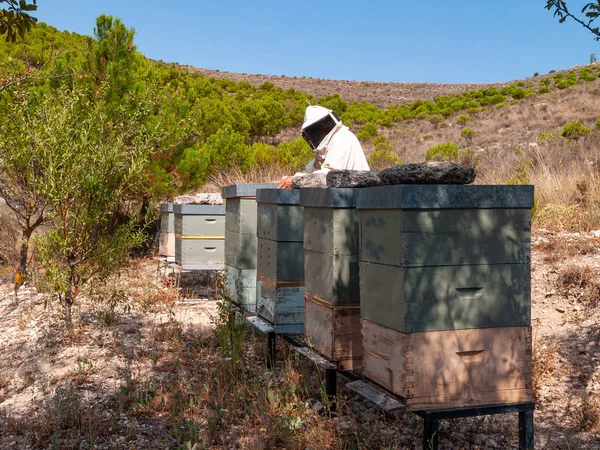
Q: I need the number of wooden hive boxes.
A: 6